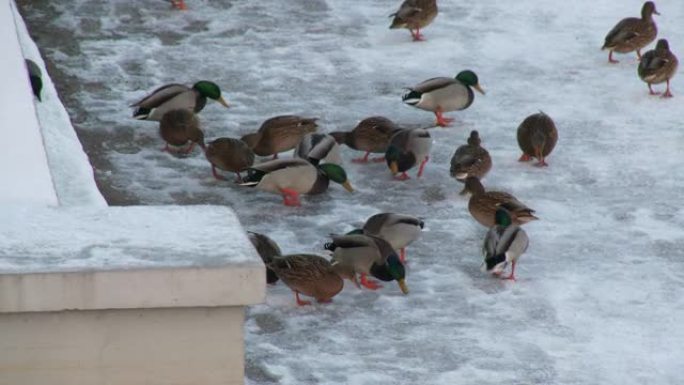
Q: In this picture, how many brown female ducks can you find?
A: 11